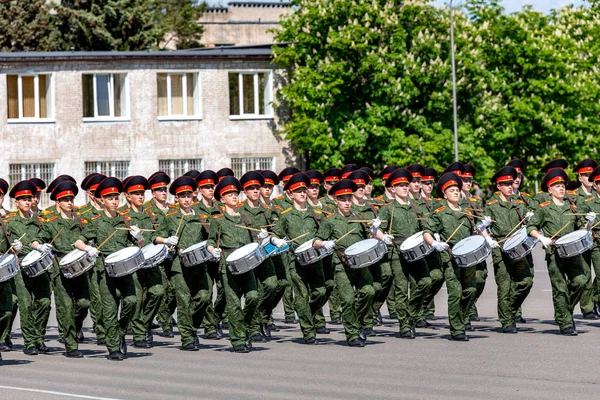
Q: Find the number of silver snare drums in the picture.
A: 13